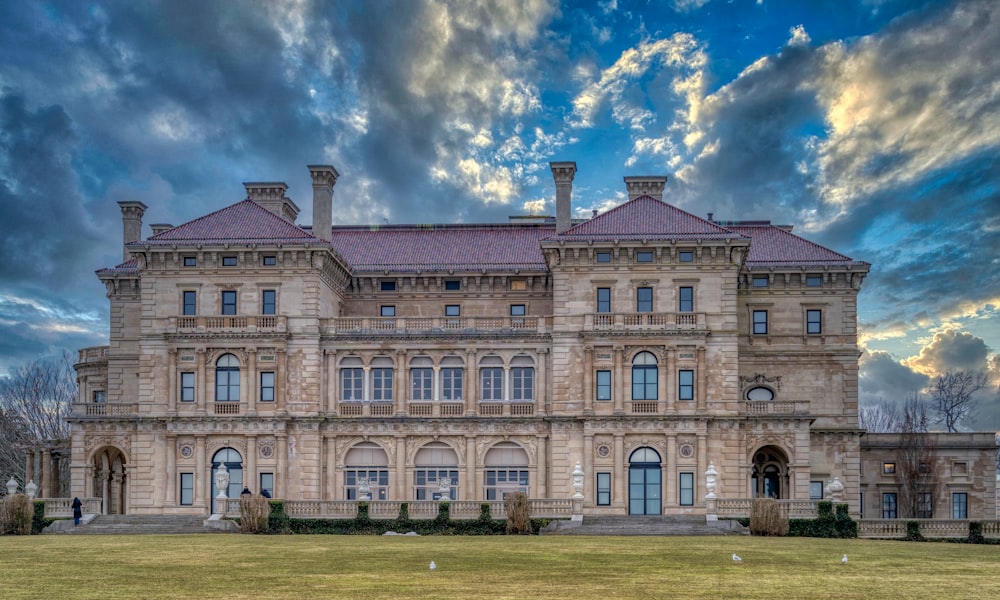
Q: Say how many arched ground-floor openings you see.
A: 7